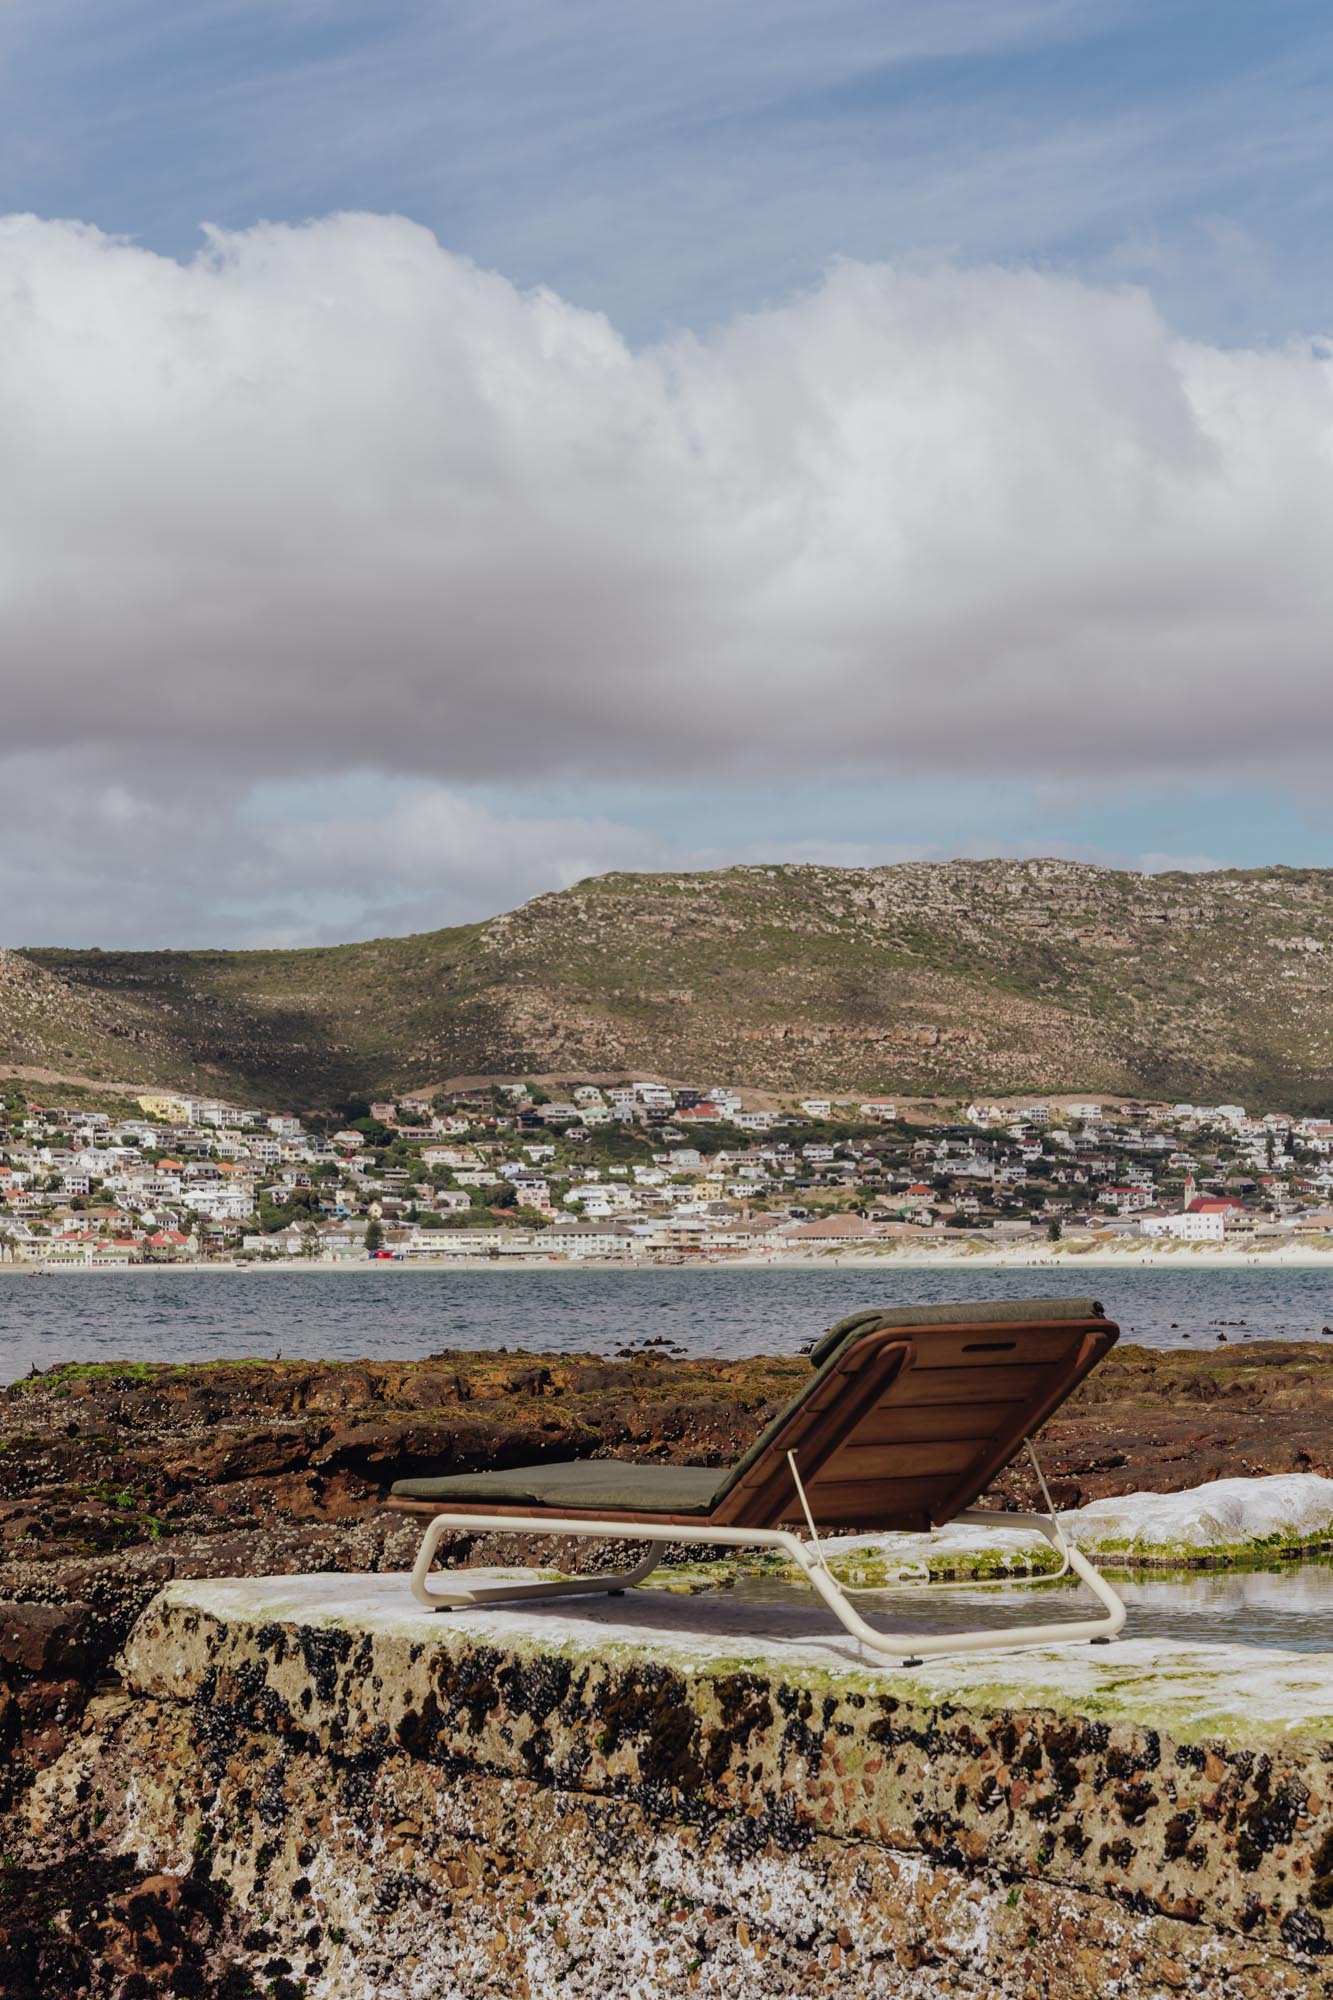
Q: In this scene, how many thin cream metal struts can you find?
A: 2